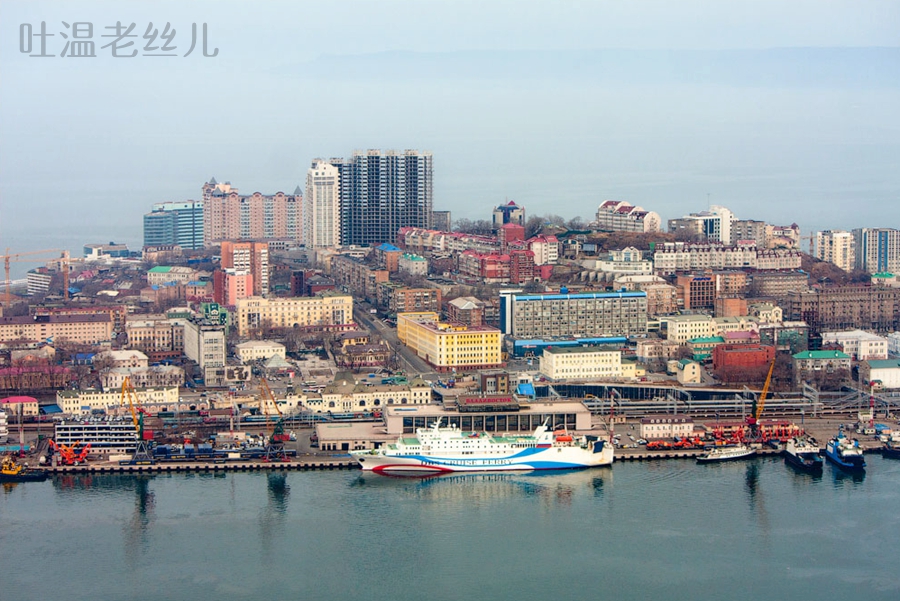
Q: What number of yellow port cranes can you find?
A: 3